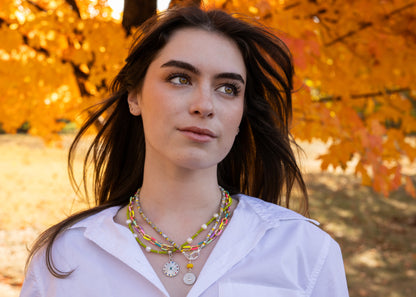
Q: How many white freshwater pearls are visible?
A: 6